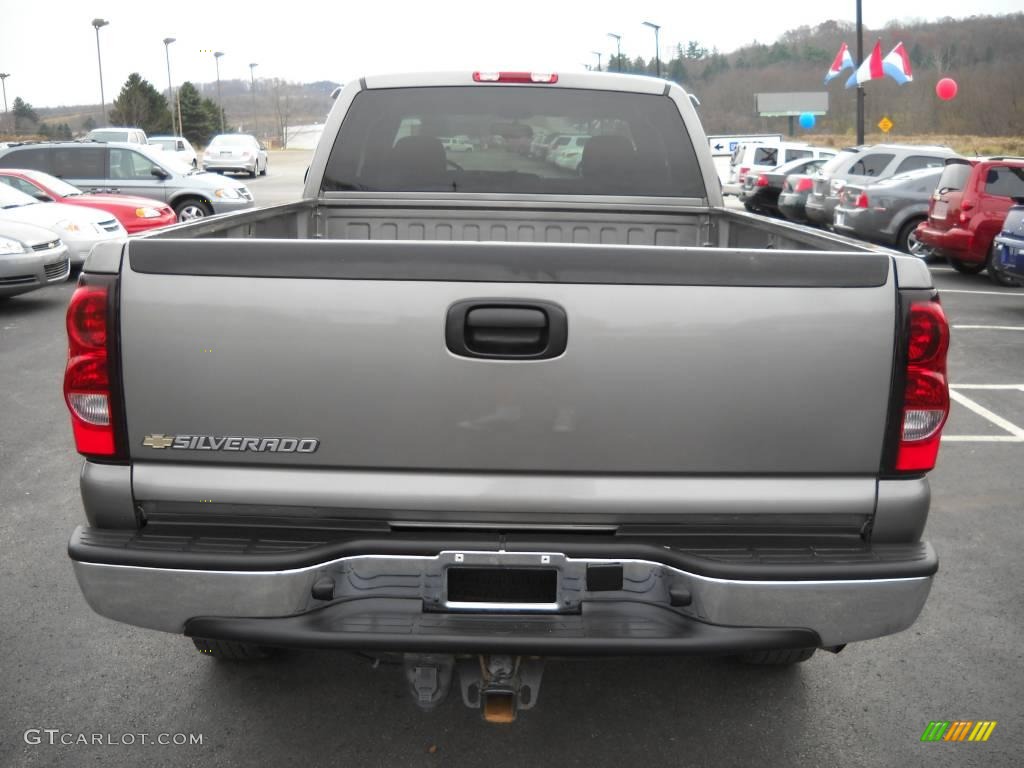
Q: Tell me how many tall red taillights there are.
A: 2